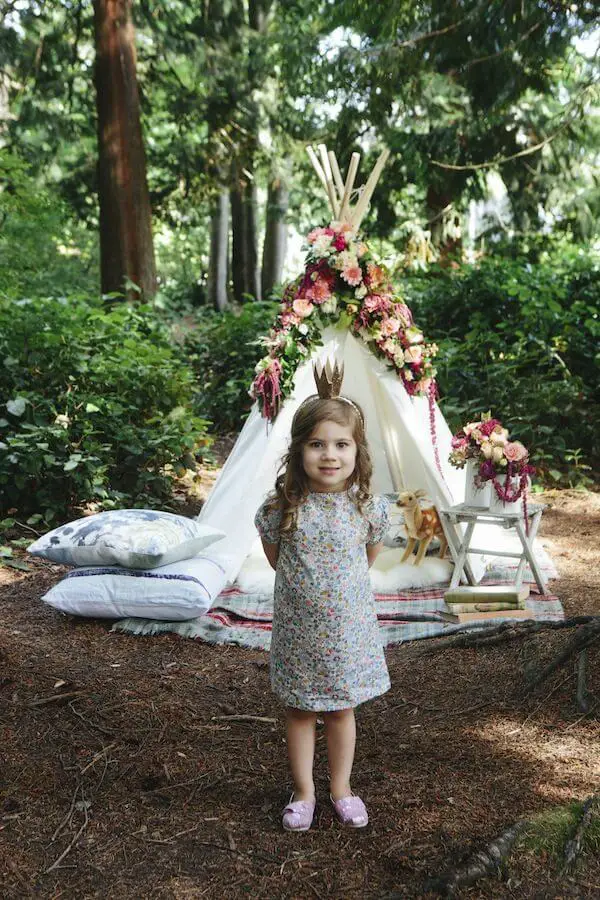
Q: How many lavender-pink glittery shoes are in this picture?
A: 2